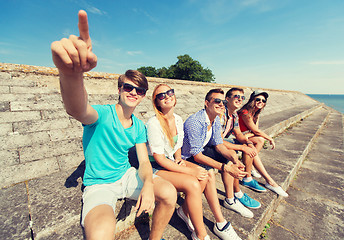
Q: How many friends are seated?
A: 5